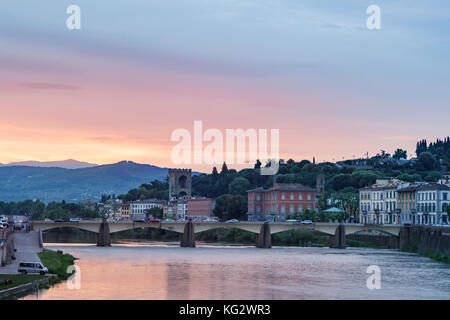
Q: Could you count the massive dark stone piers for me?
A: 4